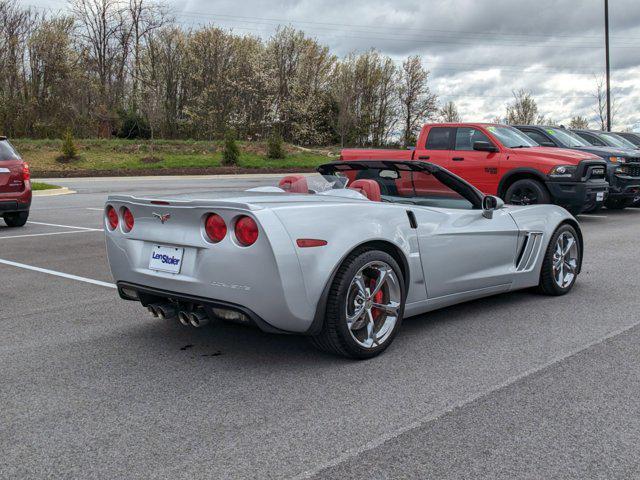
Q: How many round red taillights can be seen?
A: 4